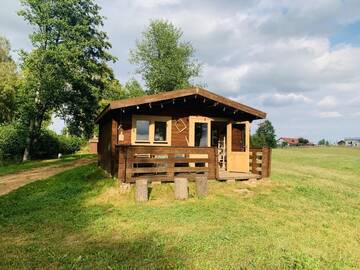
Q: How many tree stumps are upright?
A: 3